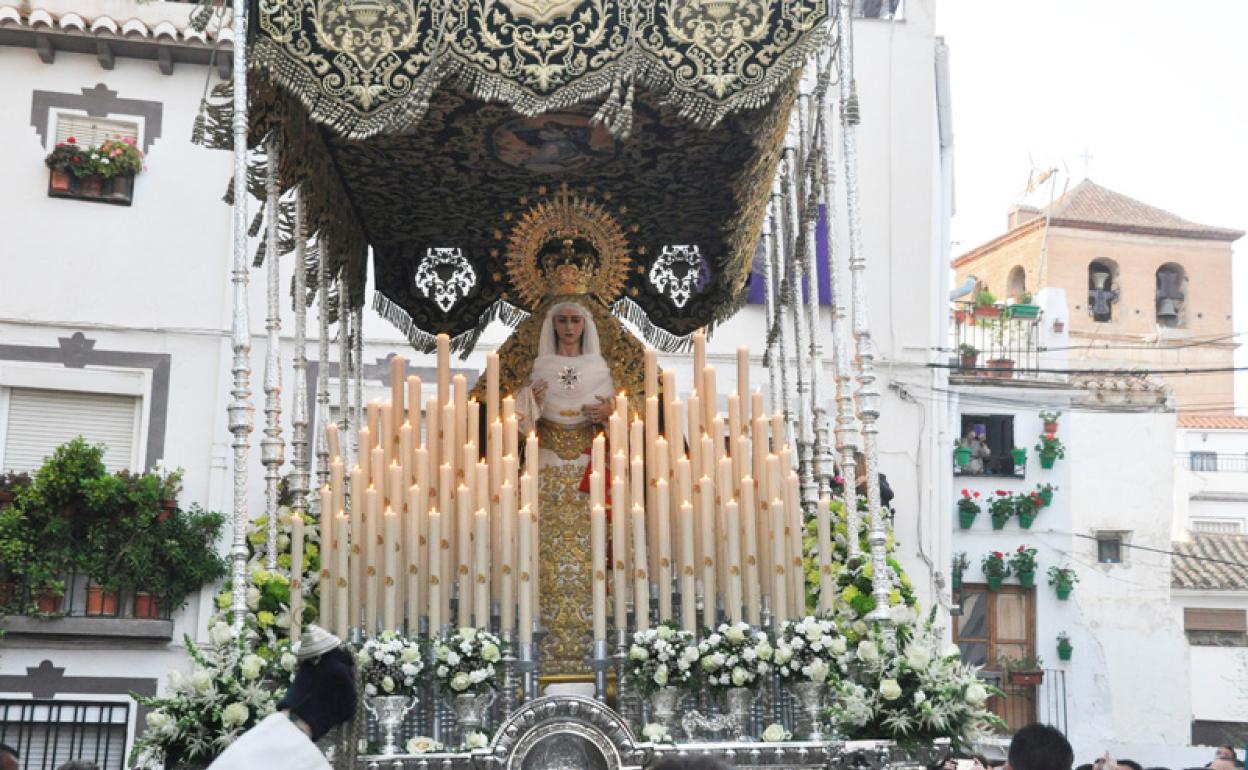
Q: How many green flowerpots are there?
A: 13